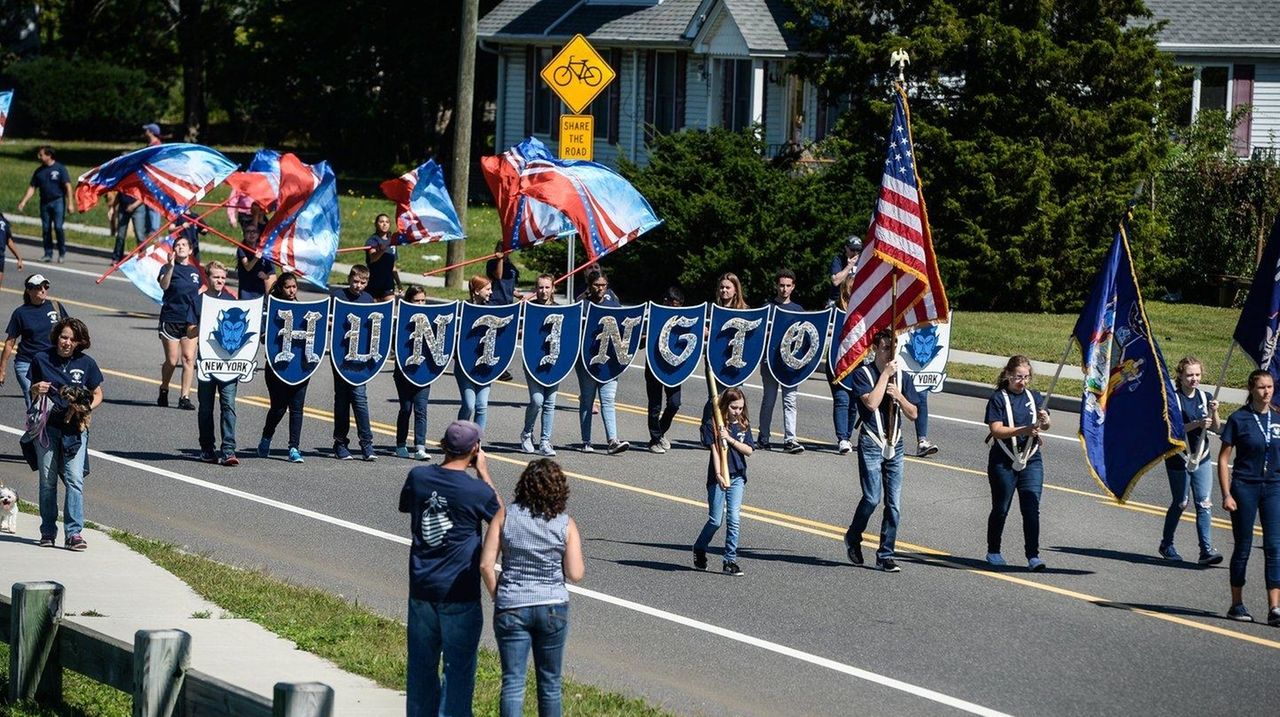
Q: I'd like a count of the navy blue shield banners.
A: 10